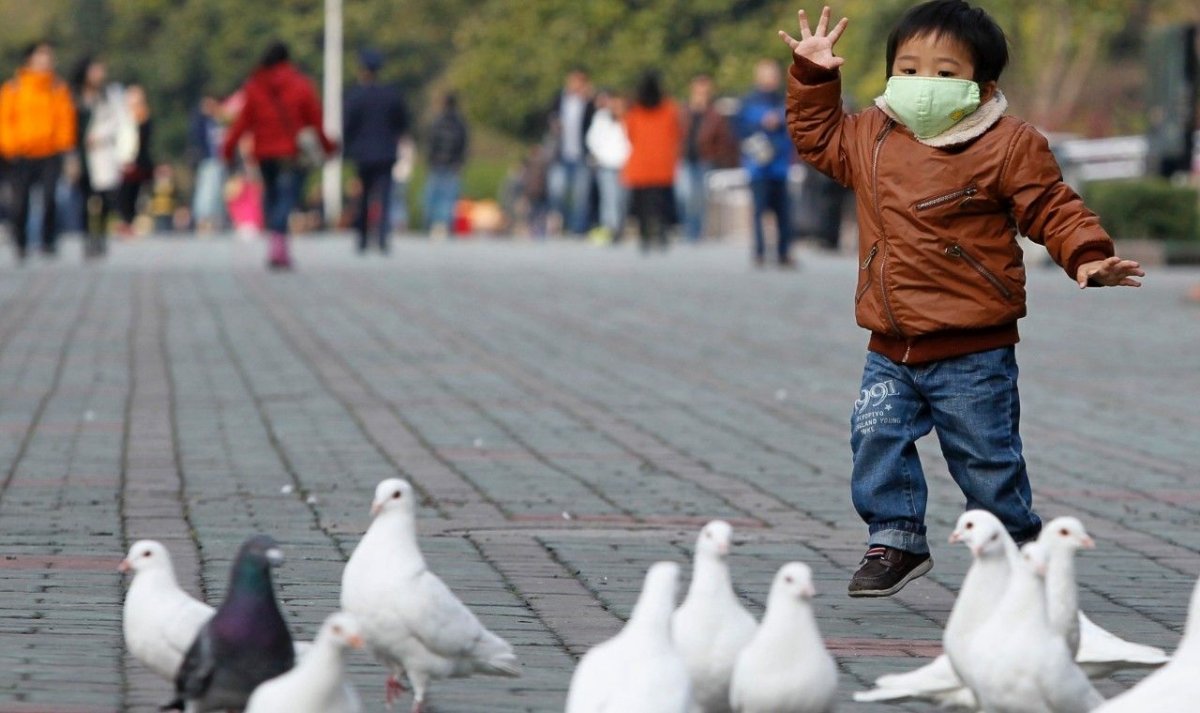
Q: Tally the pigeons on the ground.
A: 12